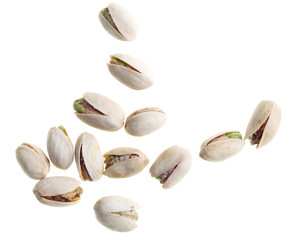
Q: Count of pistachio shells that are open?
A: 13